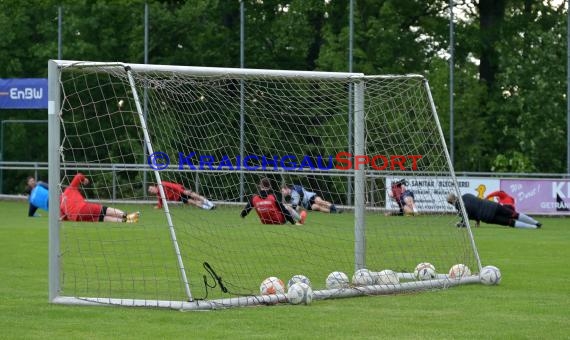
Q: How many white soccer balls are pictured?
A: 9